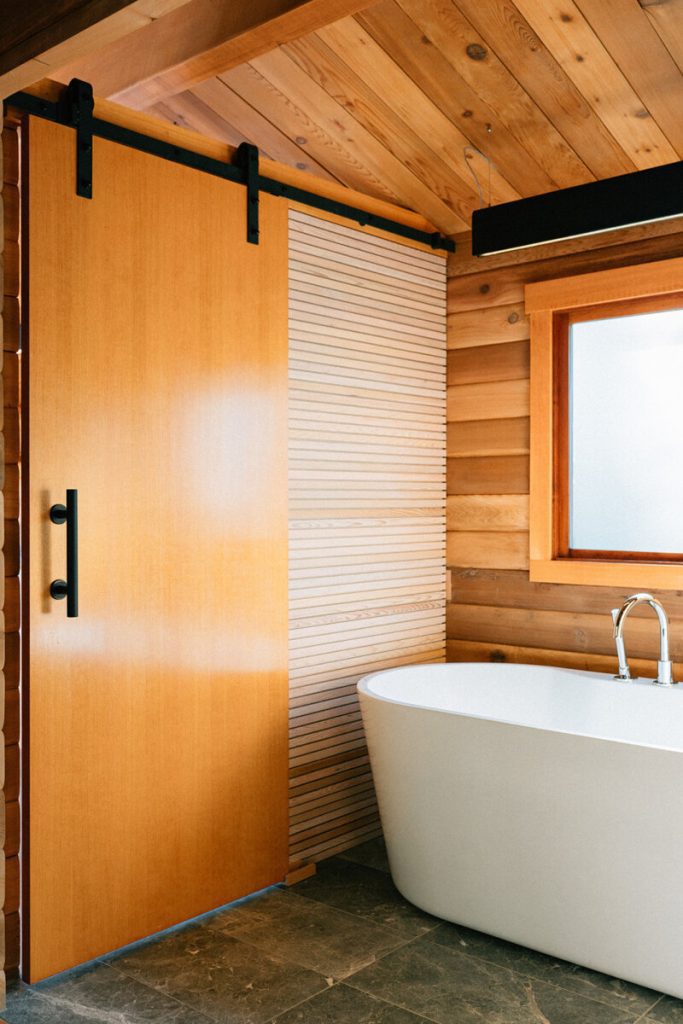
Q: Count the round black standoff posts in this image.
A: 2